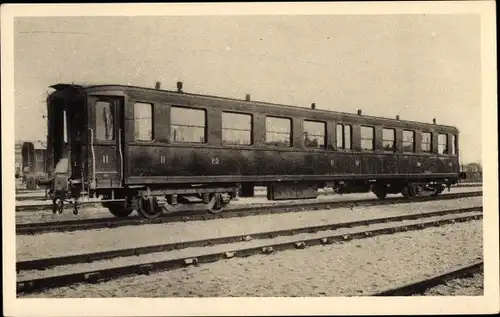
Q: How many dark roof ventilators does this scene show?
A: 7